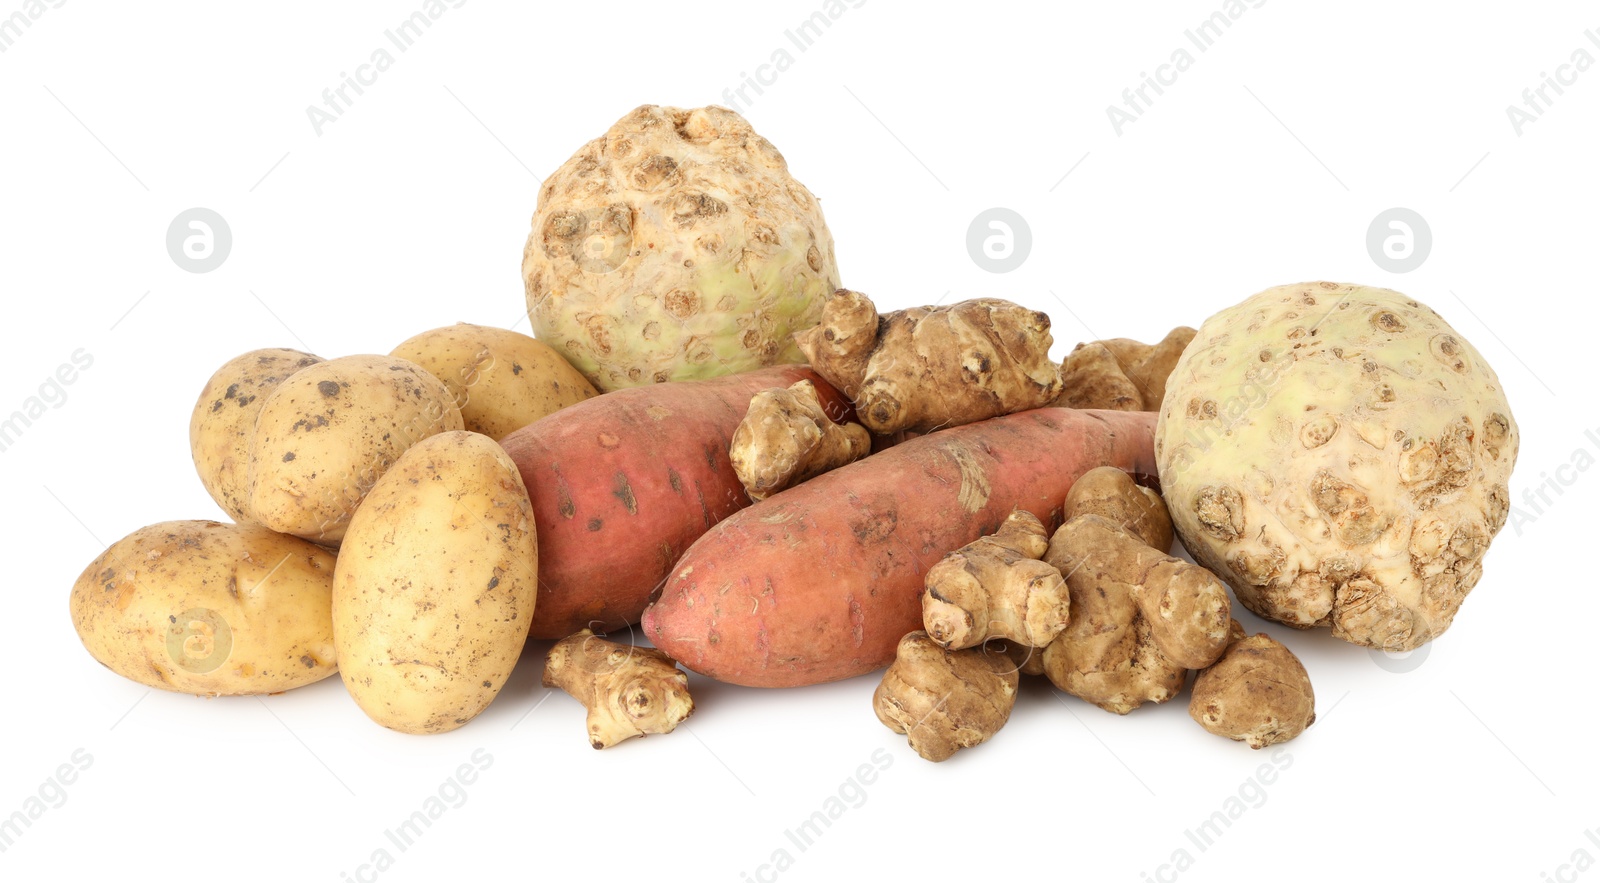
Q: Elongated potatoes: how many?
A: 2